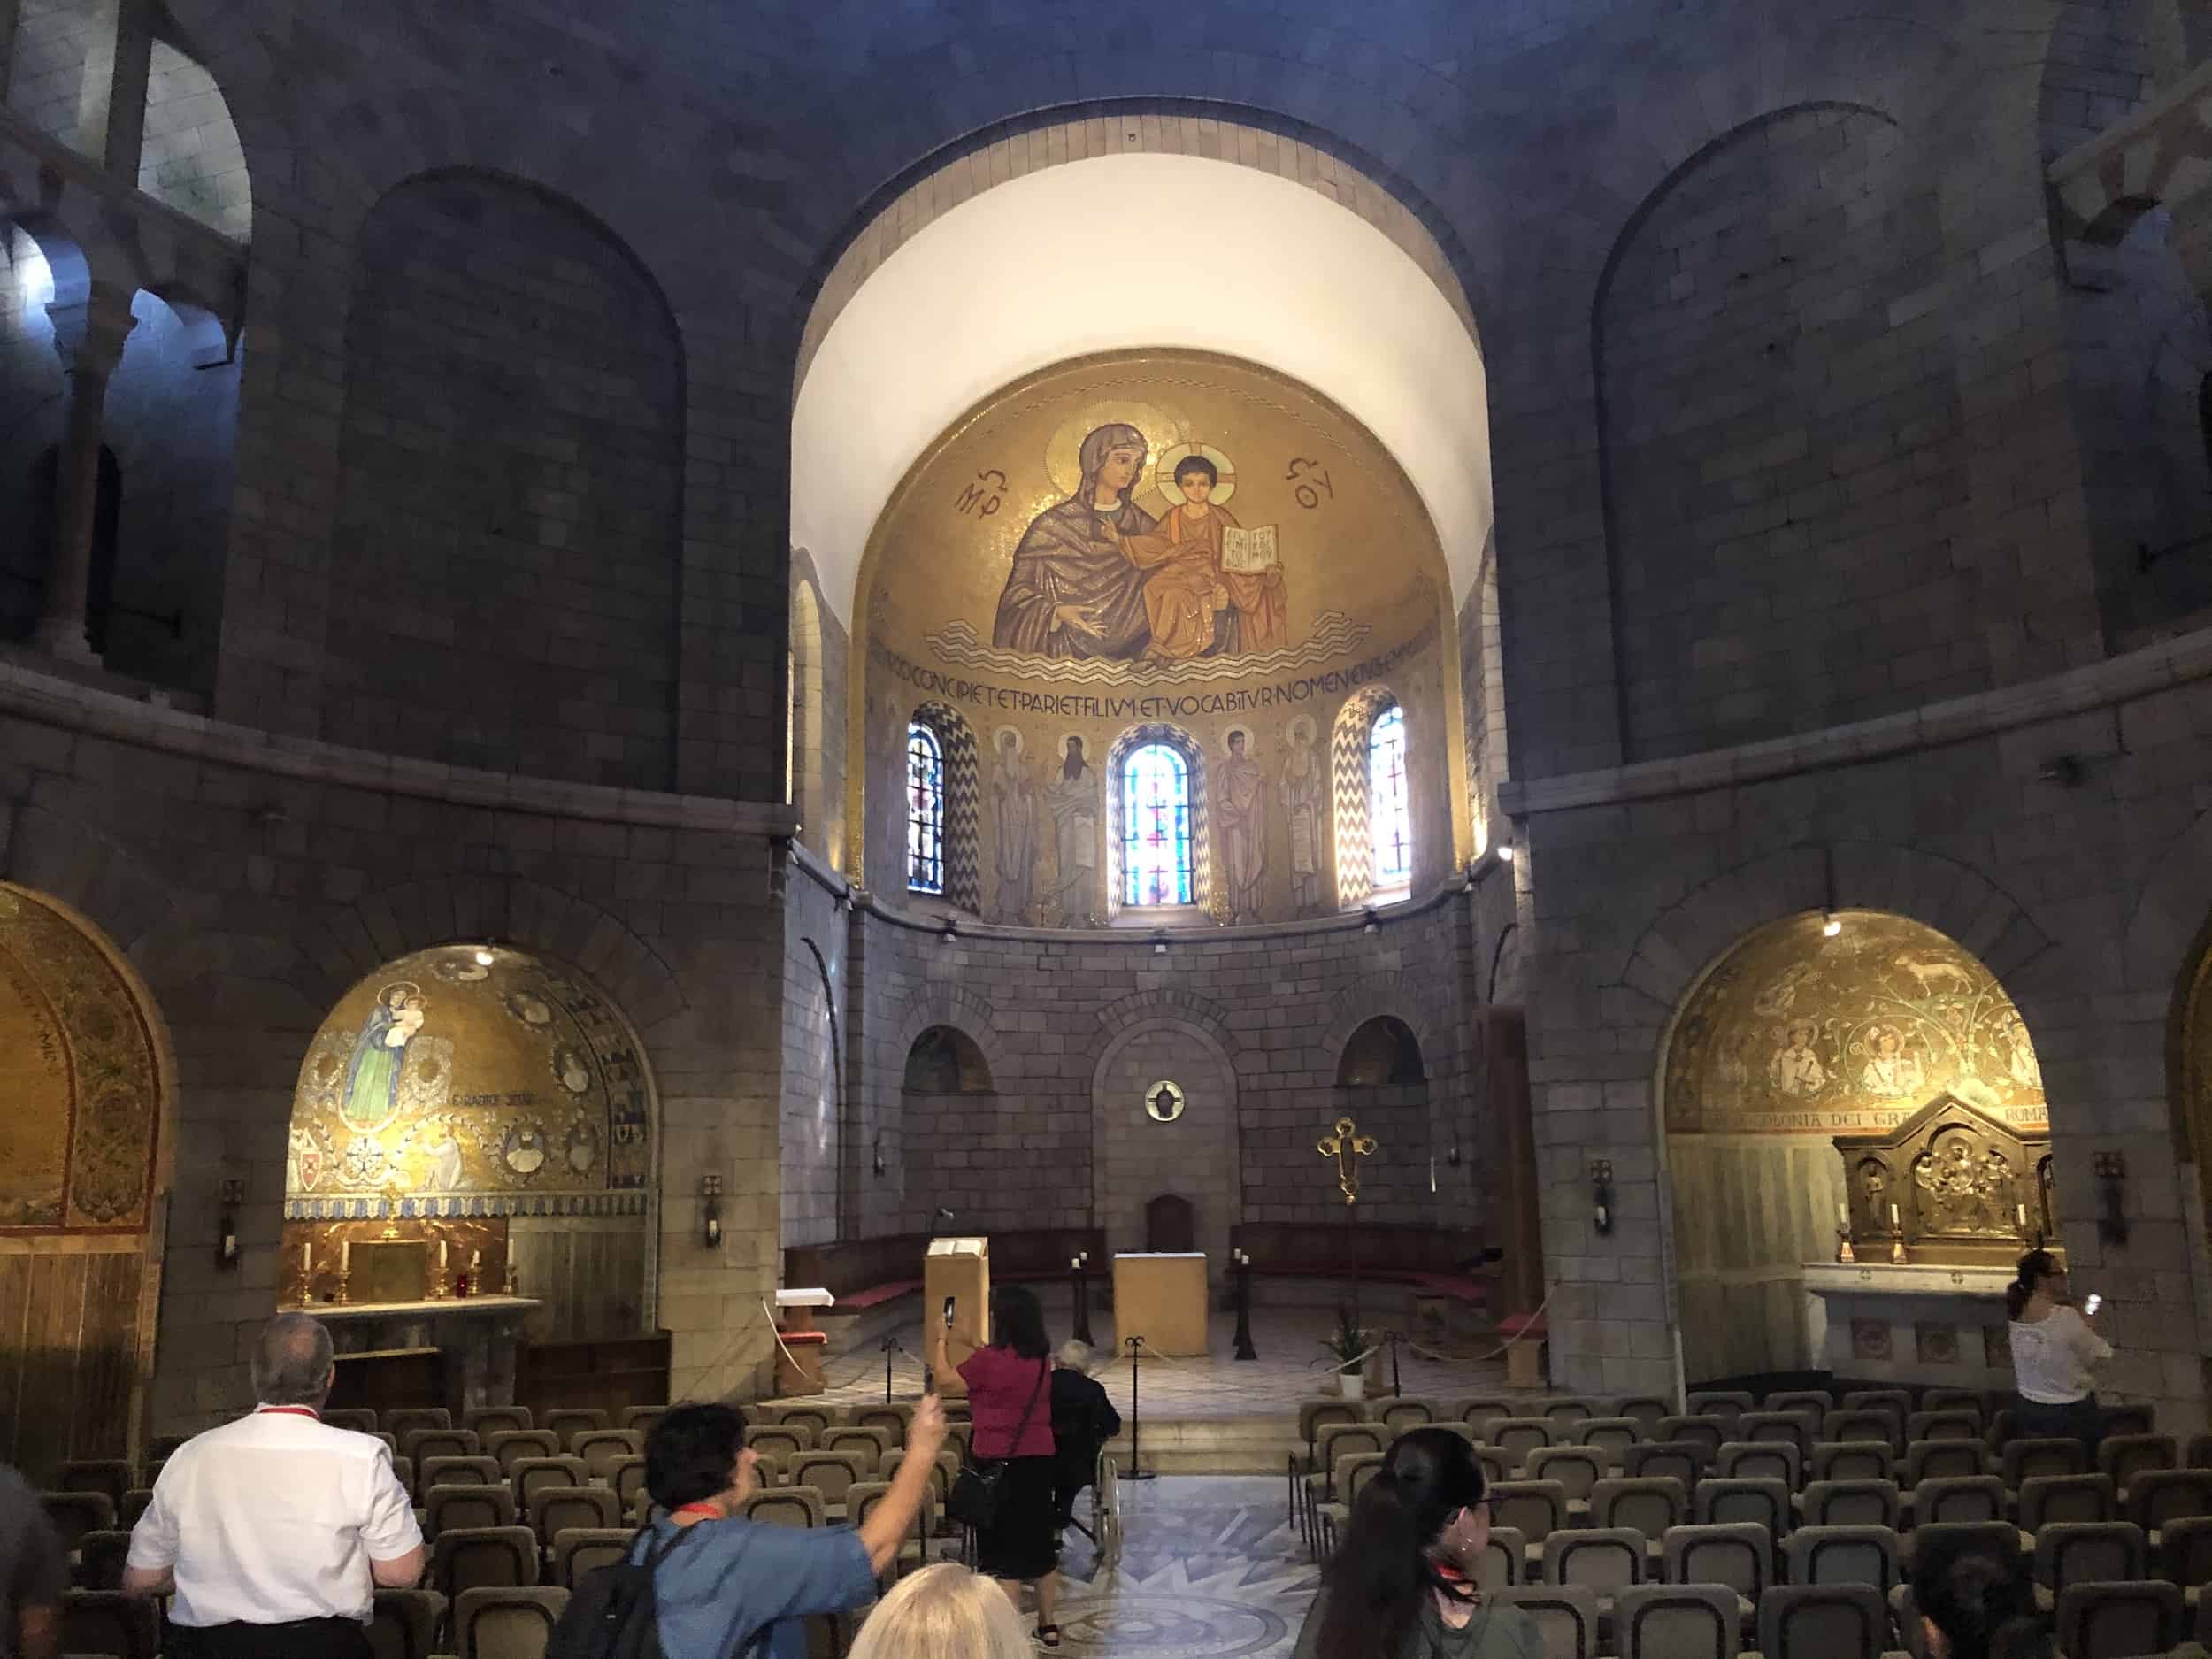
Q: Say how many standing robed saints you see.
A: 4